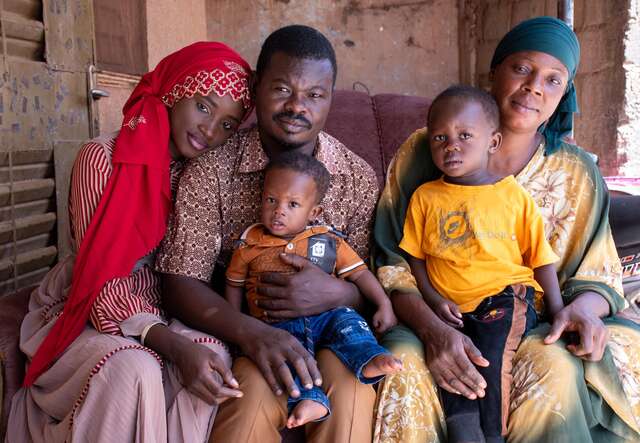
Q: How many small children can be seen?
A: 2